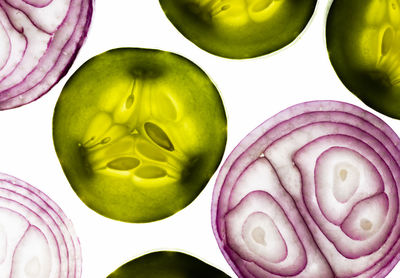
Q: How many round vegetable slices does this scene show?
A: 7